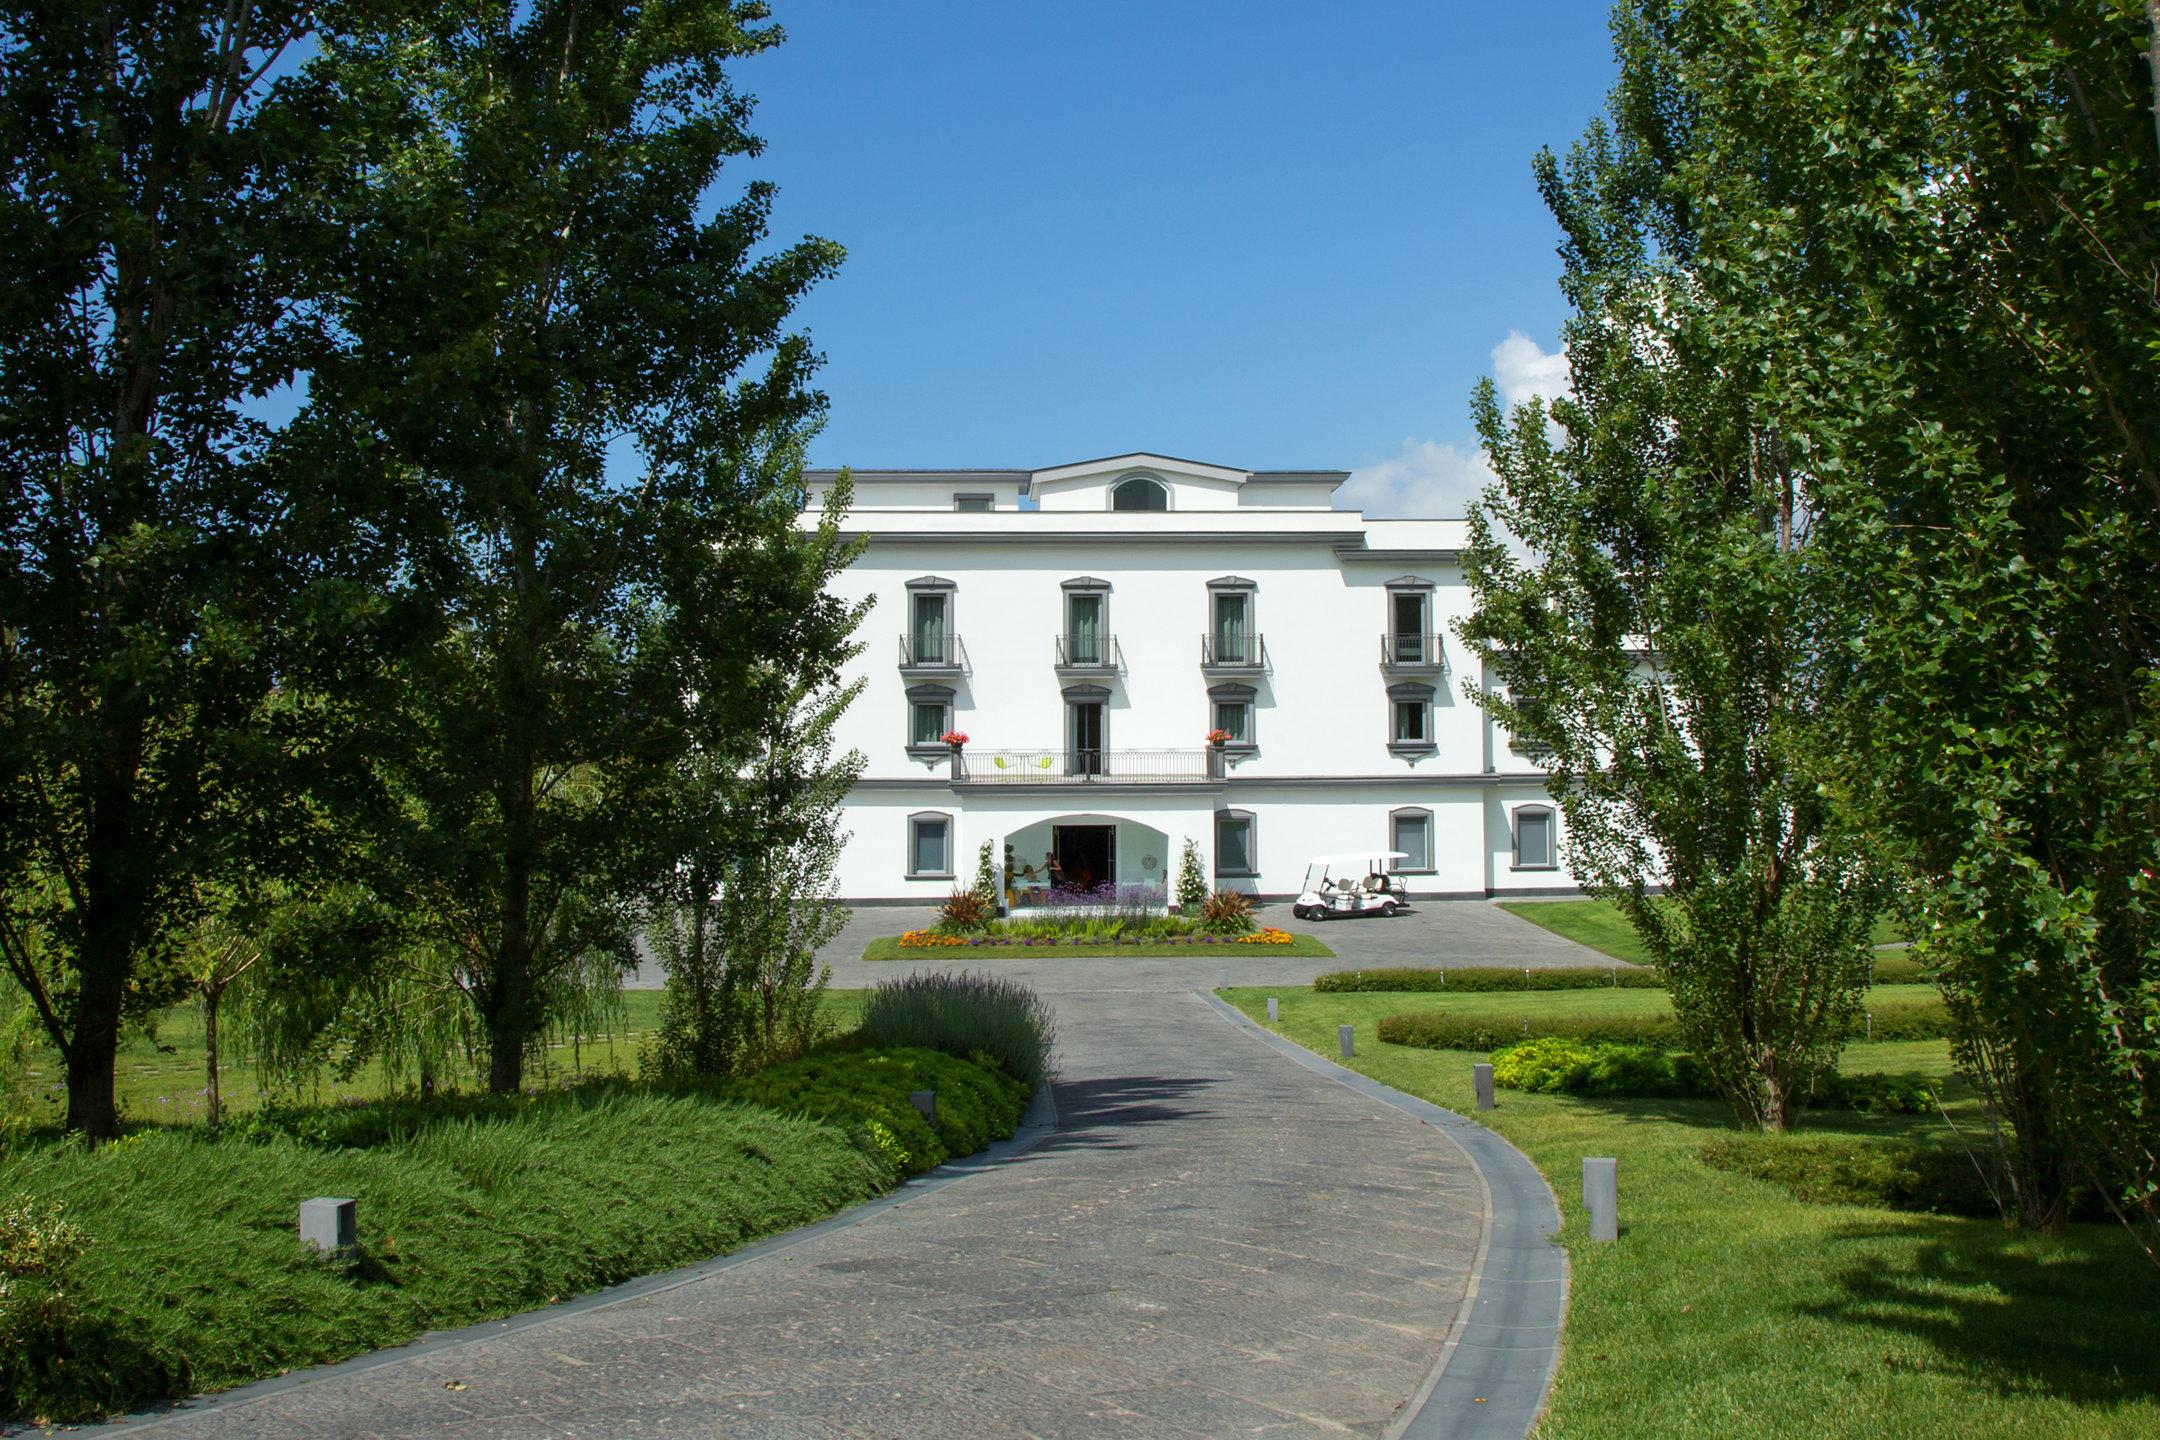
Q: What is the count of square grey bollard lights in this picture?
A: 7